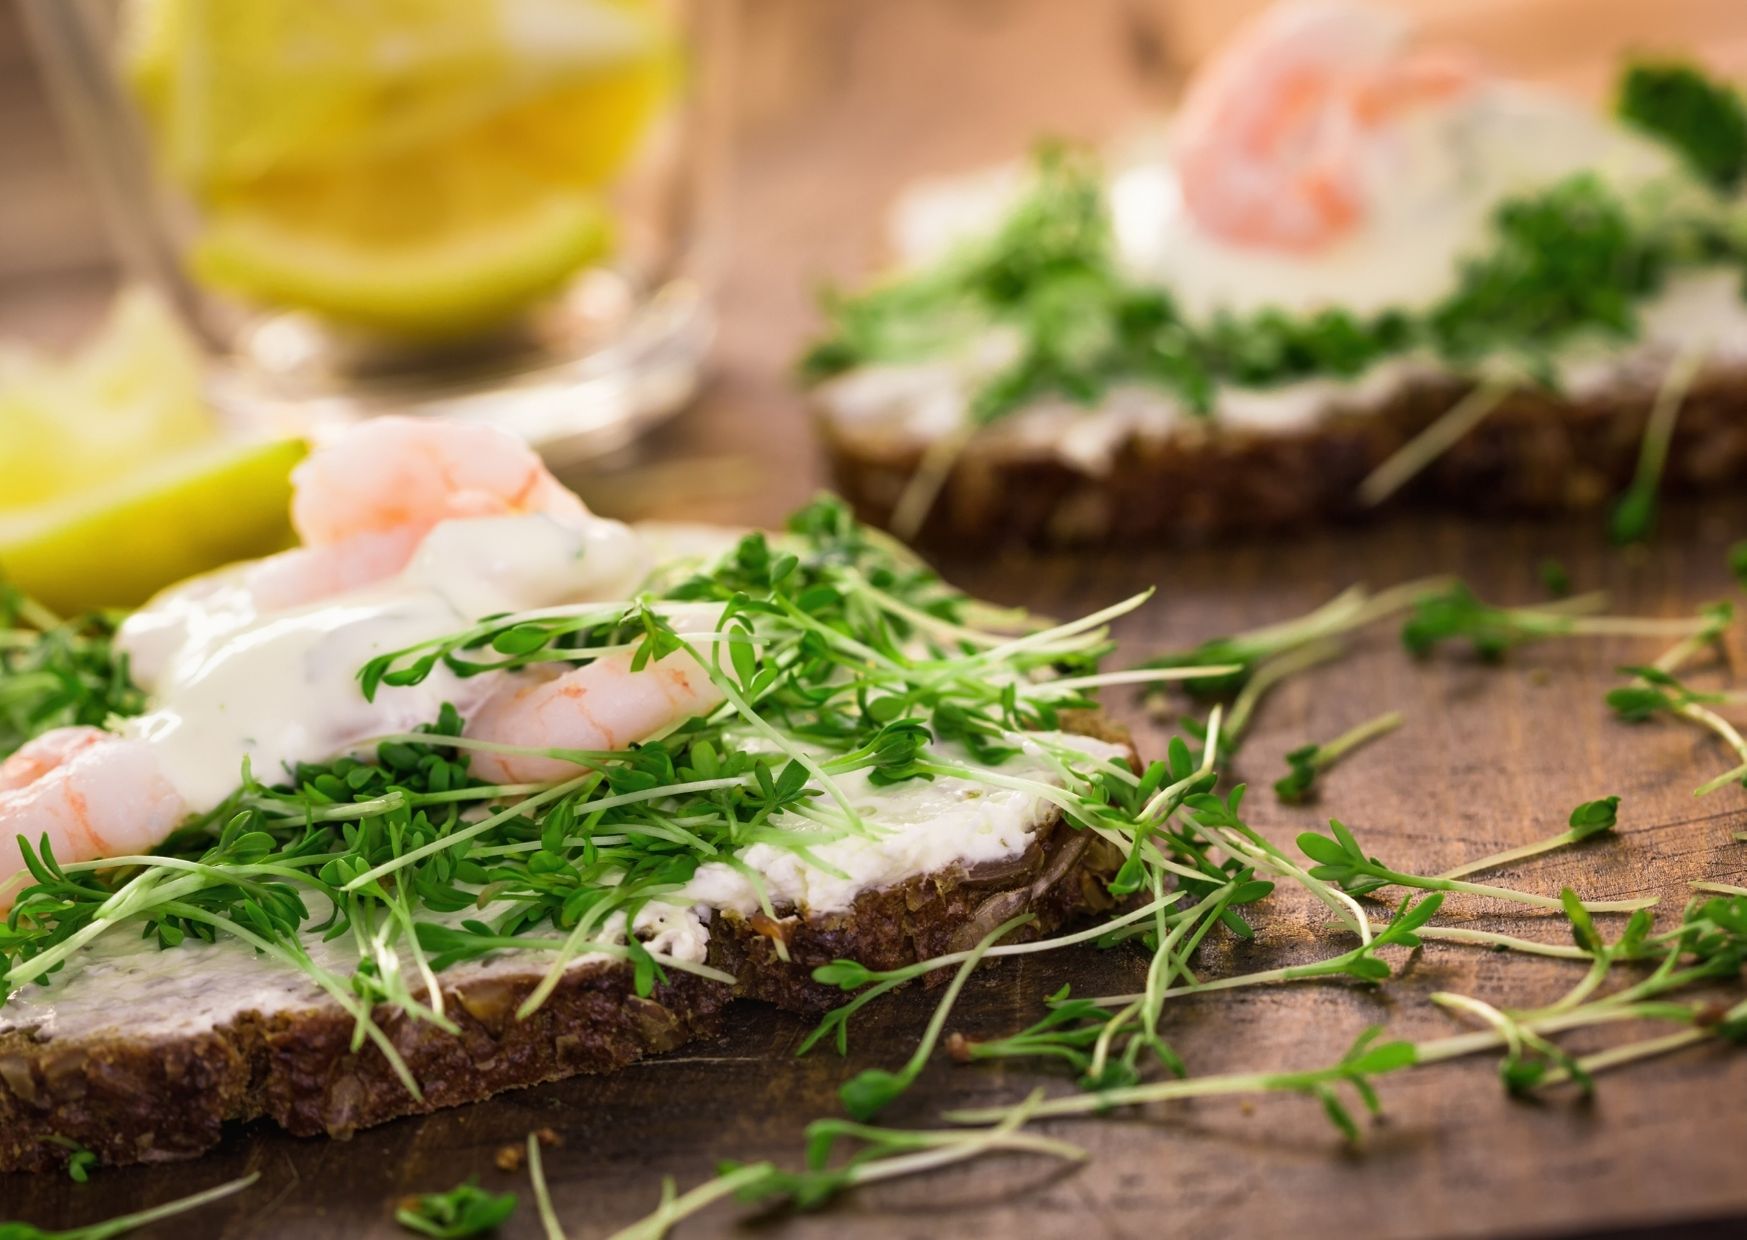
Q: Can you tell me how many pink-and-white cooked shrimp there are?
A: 4